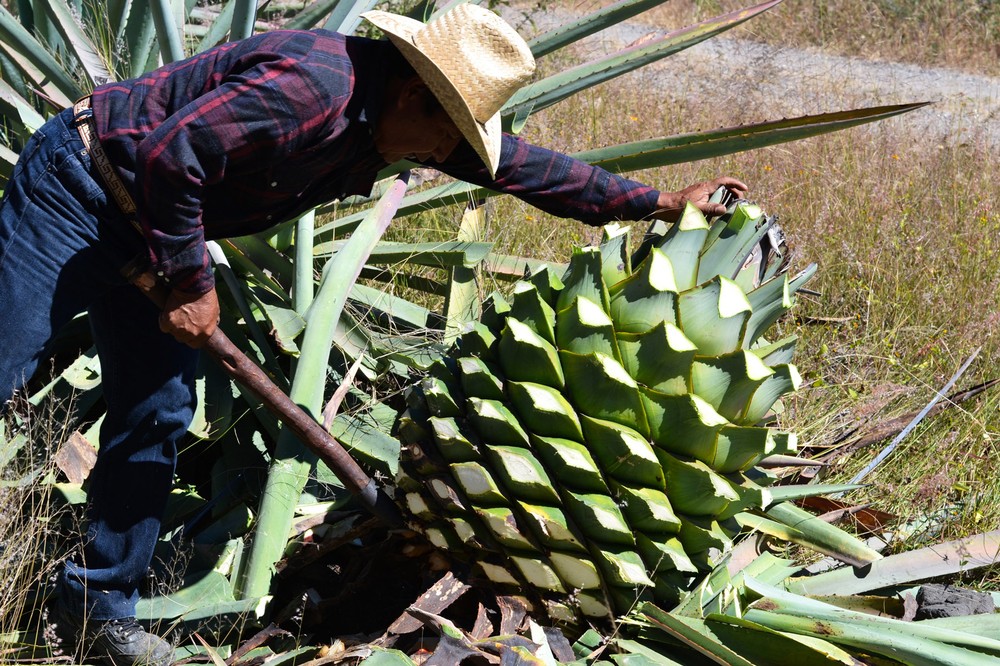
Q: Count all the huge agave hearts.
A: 1